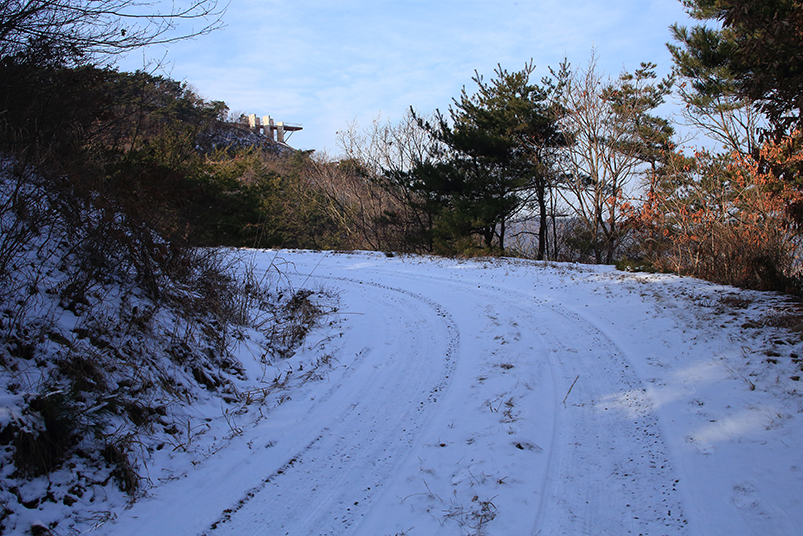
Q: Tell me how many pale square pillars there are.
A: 3